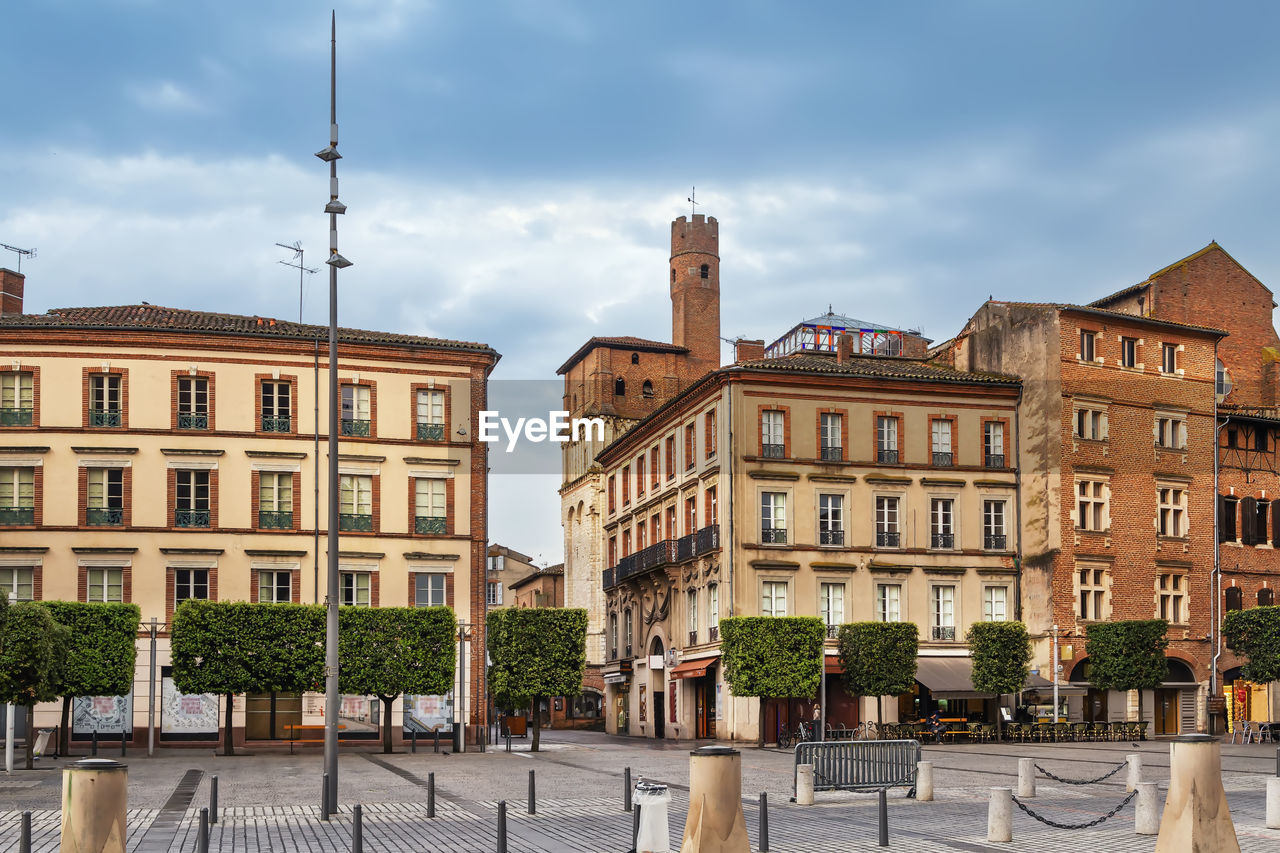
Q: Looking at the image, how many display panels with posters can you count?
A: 4